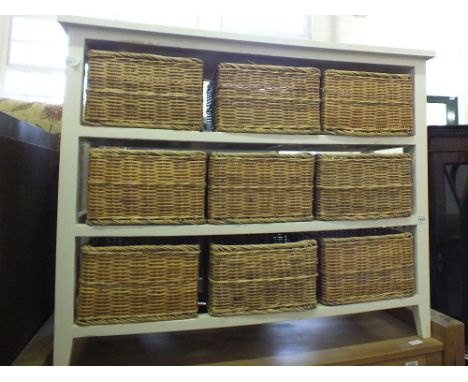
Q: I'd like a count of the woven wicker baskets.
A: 9